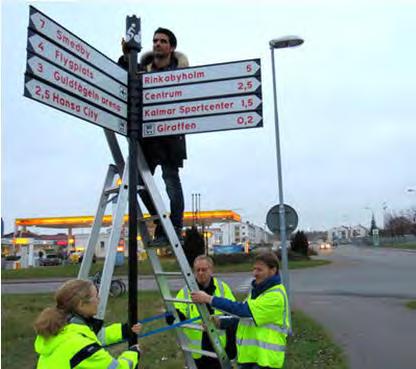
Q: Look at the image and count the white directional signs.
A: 8